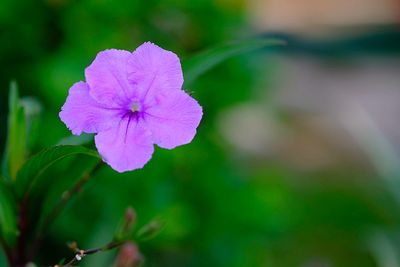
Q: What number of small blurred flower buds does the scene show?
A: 3